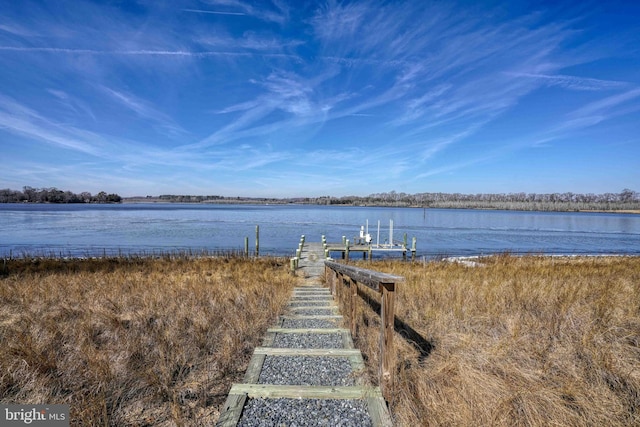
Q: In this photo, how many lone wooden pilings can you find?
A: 2